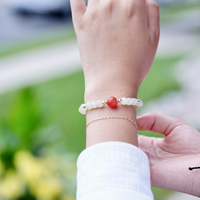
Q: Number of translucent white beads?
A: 8